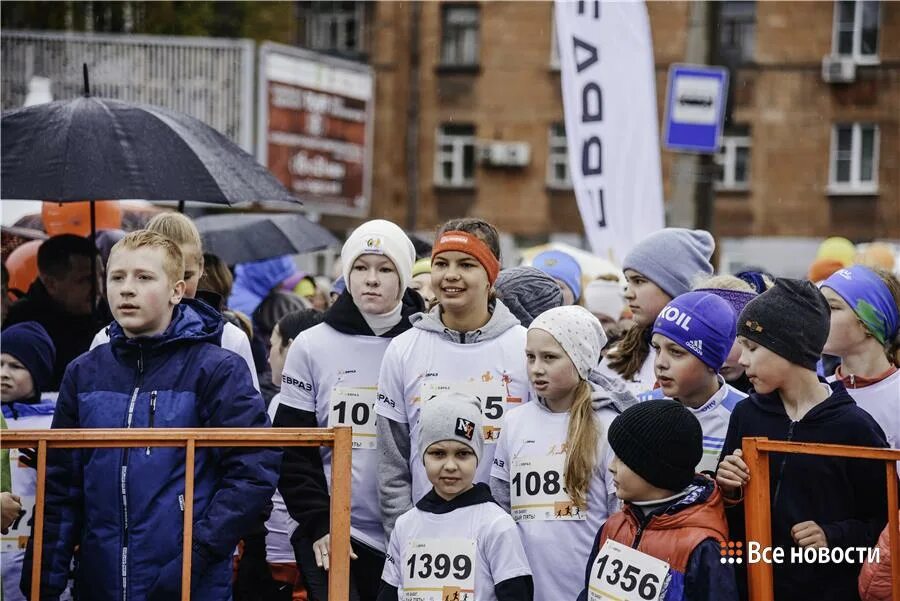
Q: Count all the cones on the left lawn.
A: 0